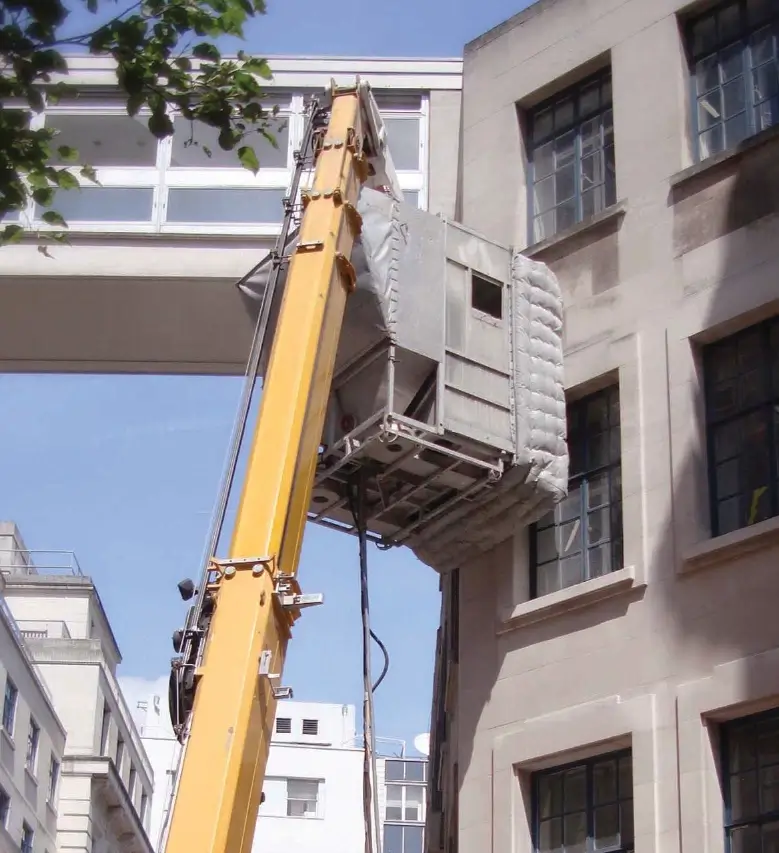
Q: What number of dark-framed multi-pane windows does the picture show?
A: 6